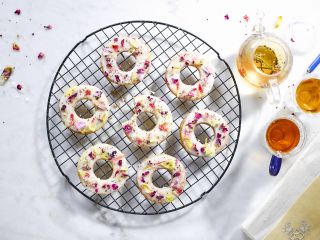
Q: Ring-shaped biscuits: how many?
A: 7